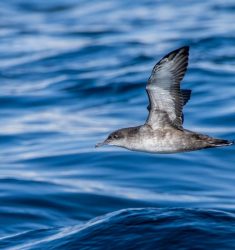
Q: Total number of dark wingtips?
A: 2